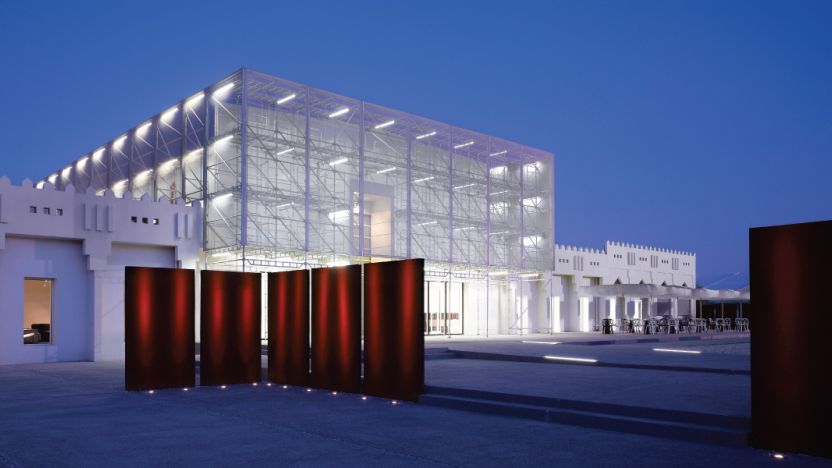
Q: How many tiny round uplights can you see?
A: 11